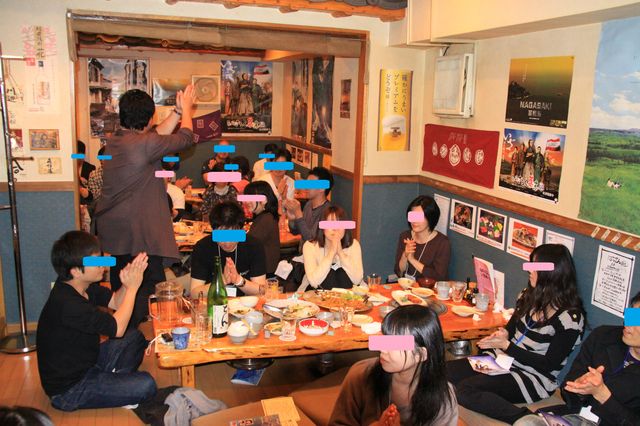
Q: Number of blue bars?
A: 11